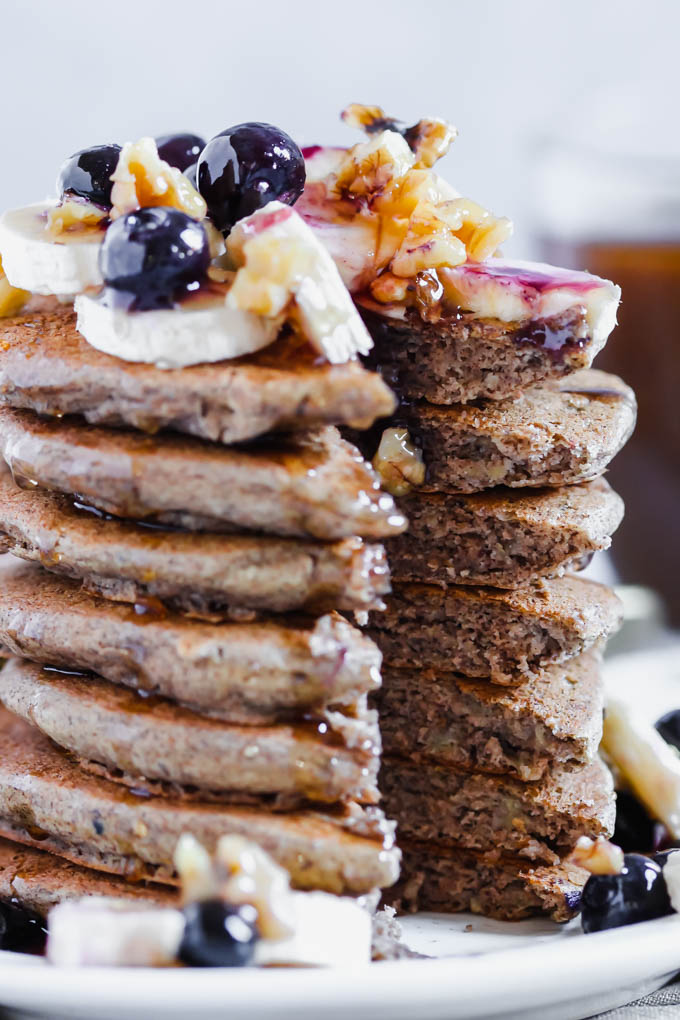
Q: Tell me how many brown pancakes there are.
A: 7